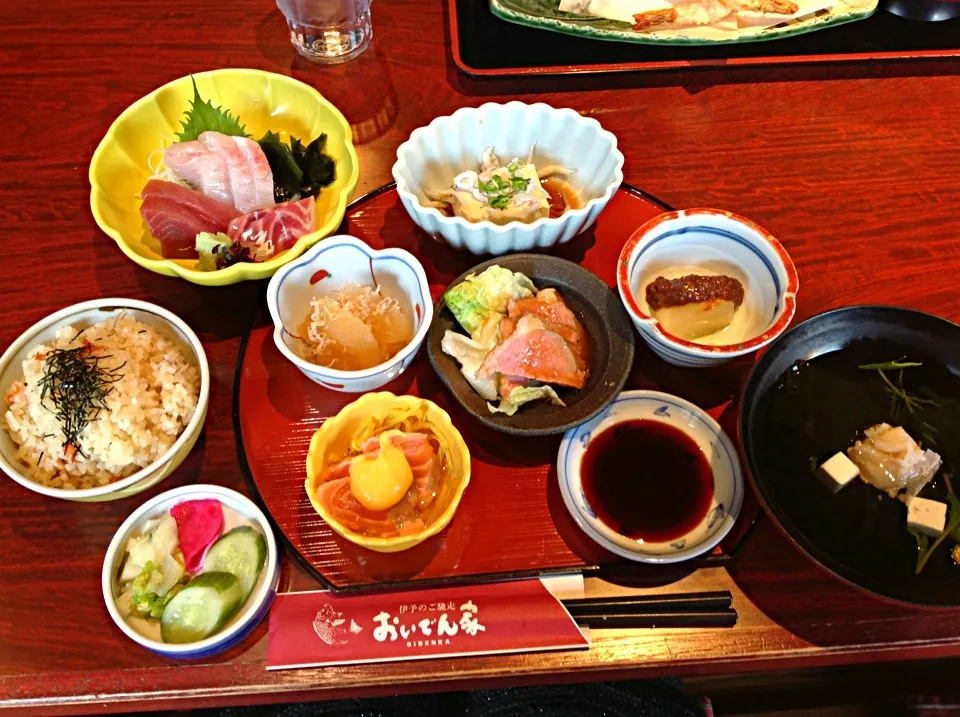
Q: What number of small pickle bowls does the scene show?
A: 1